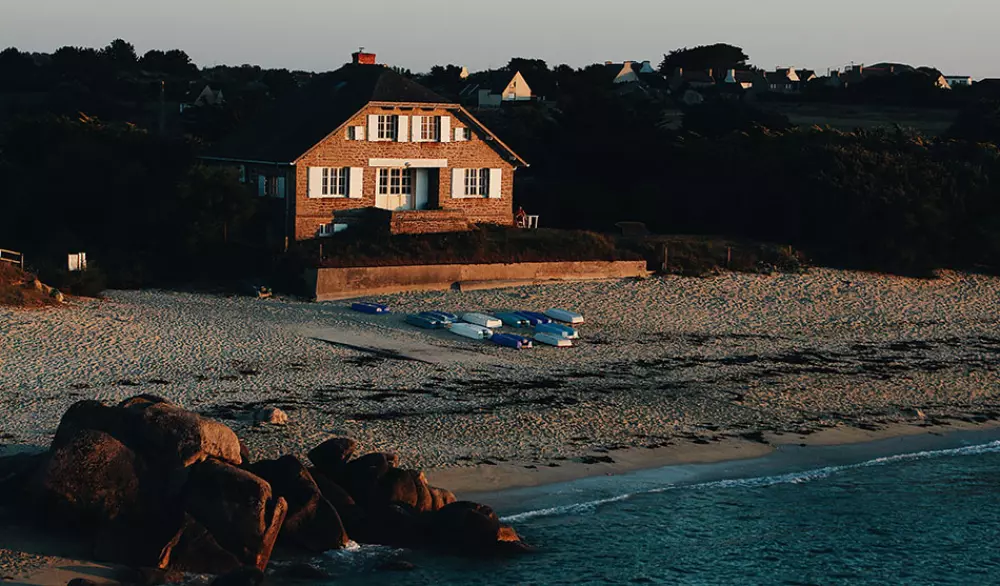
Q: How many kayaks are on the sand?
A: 11